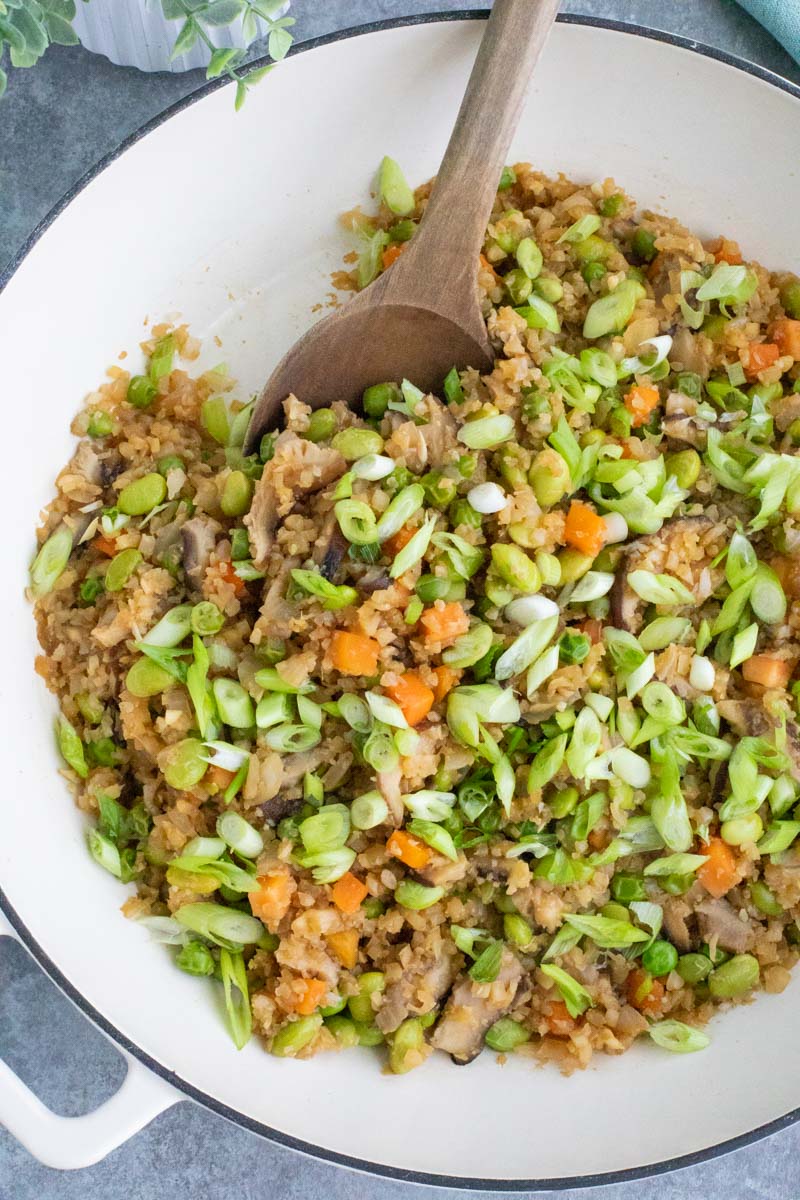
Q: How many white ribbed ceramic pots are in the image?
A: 1